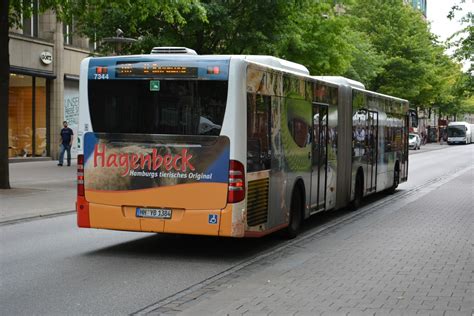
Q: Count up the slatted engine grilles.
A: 1